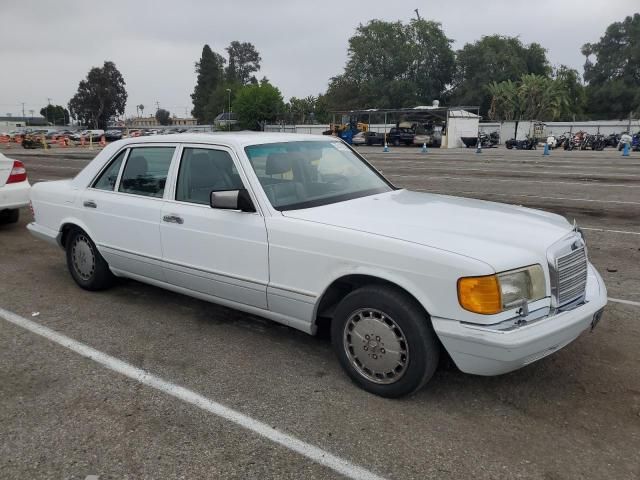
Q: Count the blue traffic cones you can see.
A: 5